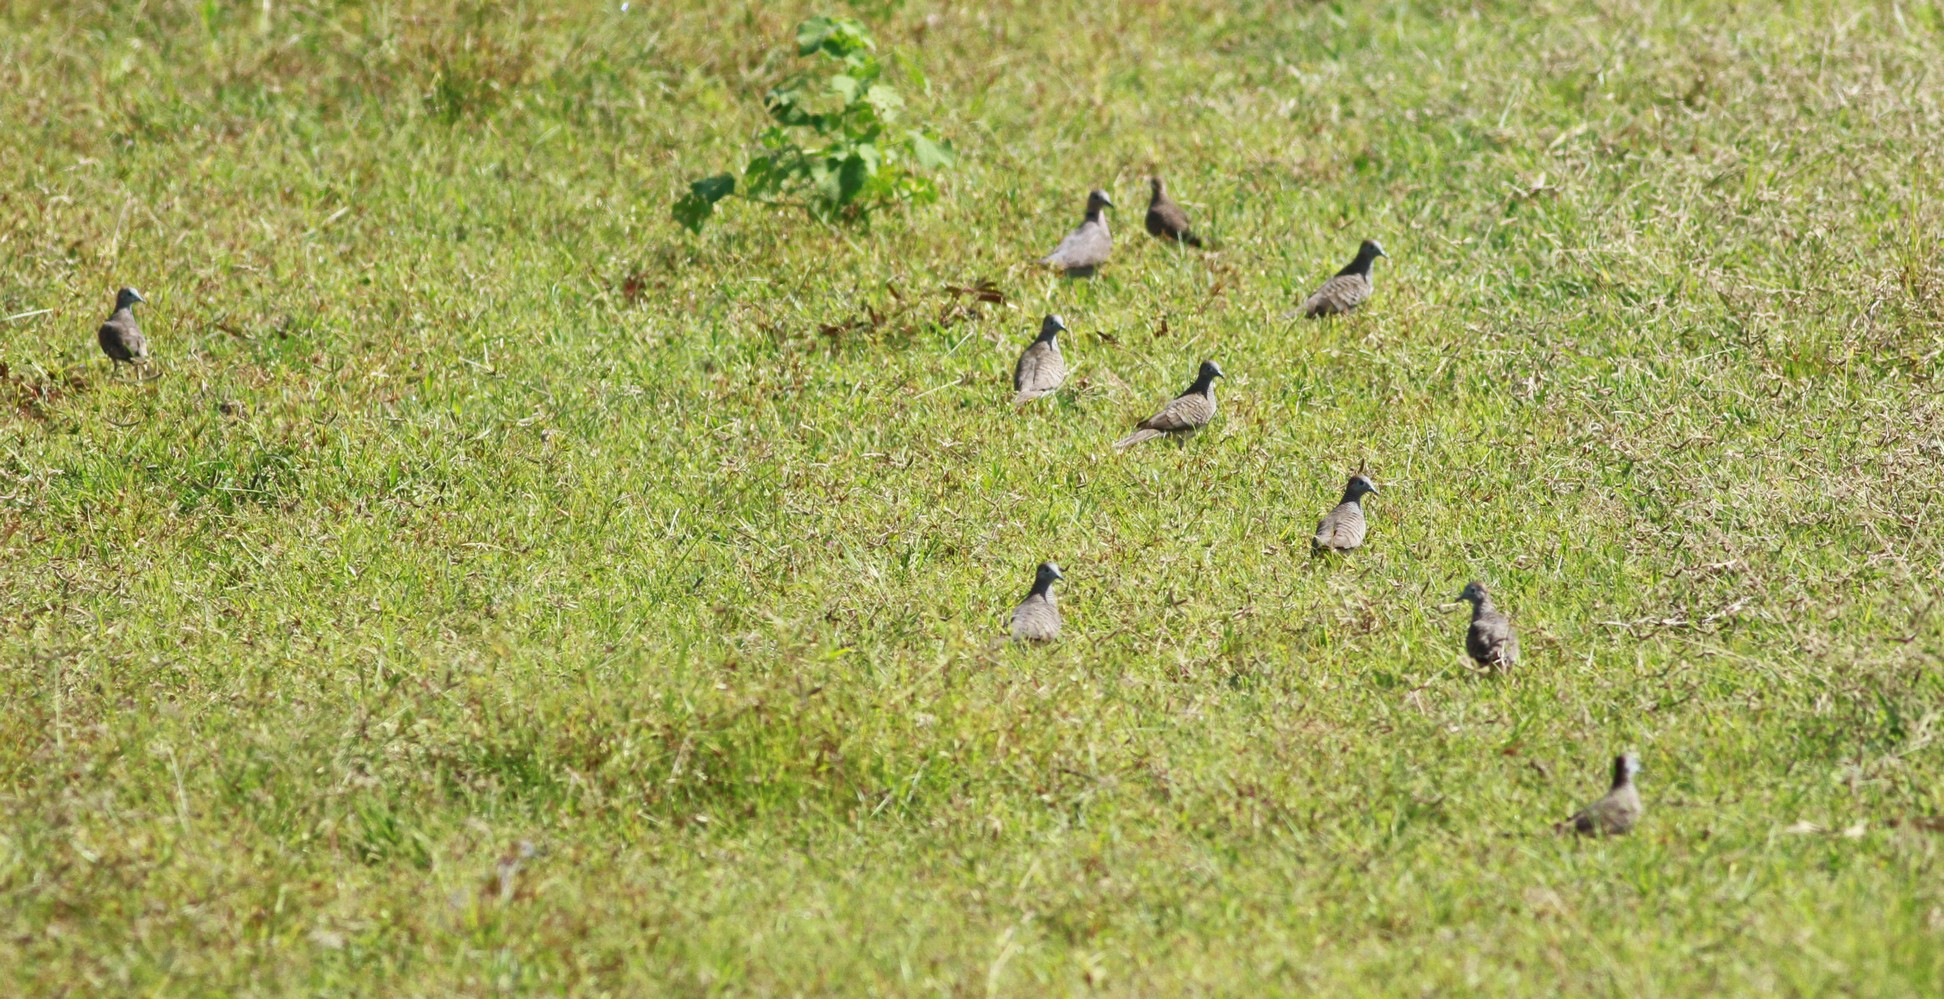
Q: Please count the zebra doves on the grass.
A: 10